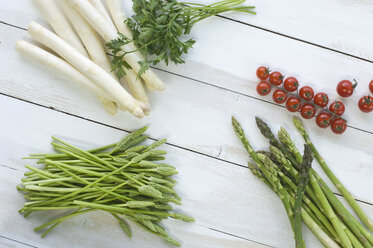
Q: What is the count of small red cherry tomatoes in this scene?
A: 15